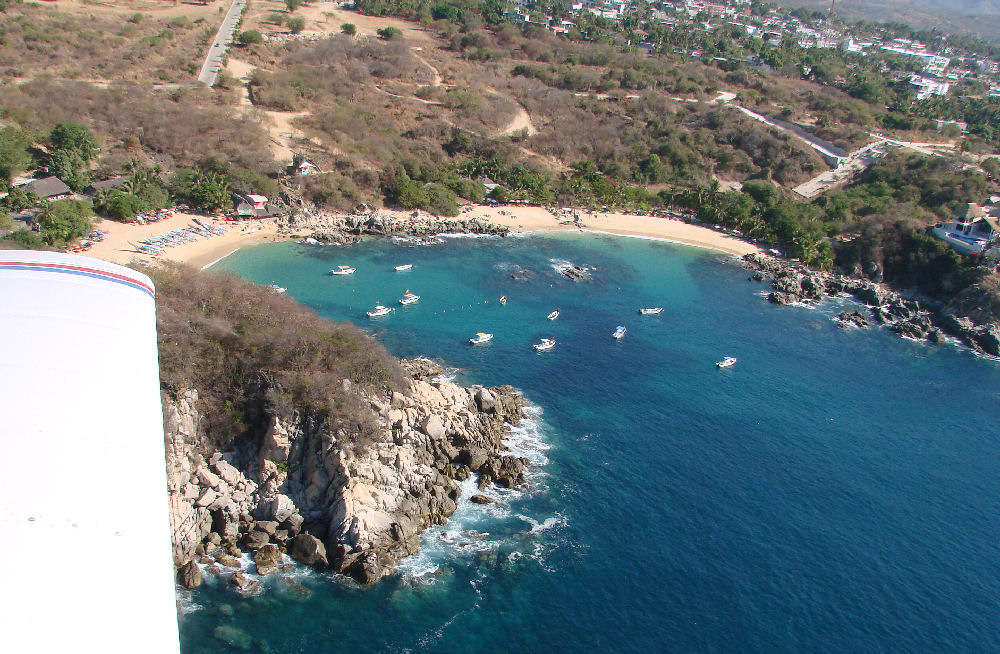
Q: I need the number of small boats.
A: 12